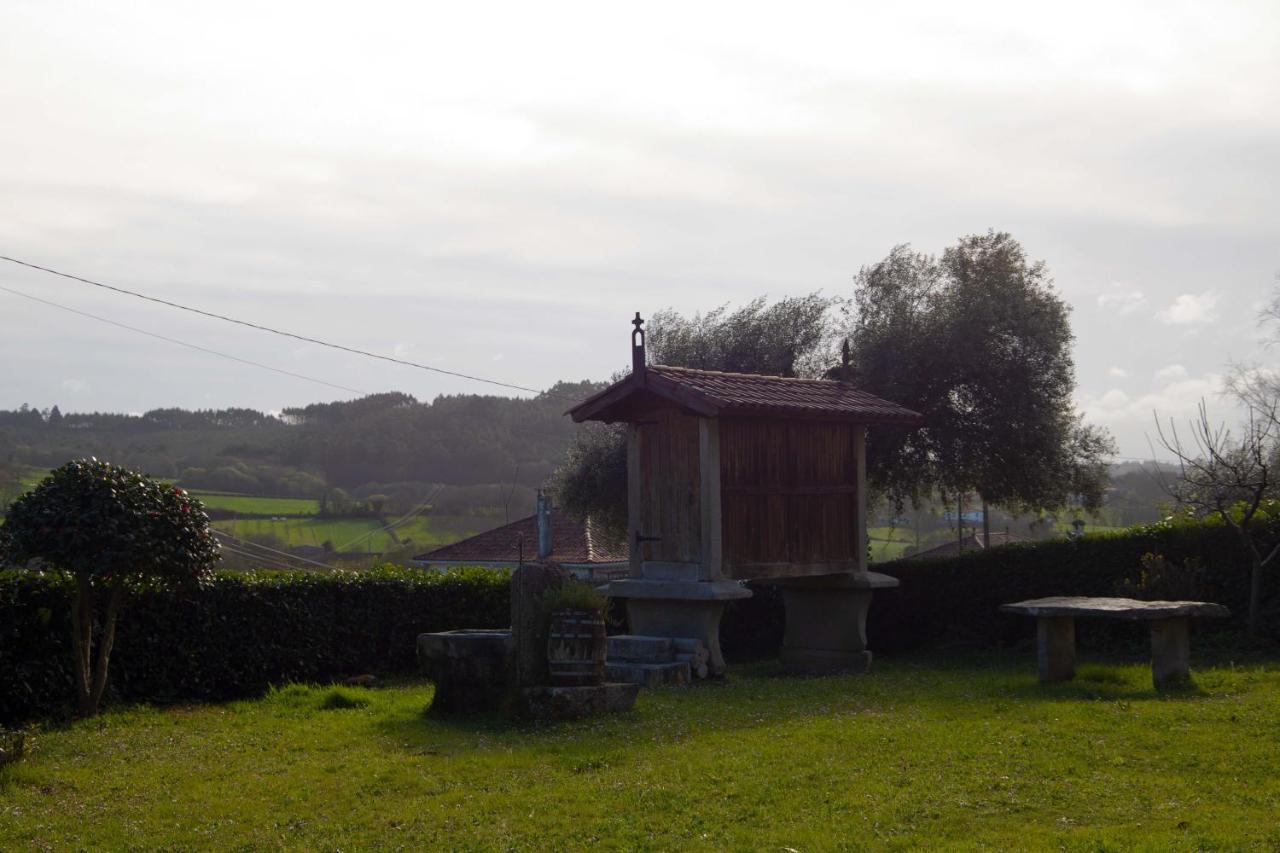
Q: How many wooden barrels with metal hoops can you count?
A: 1